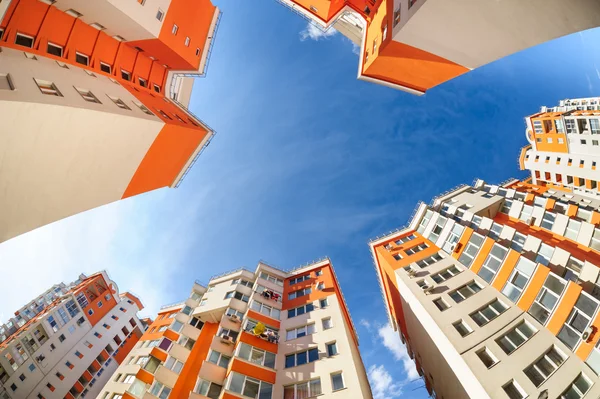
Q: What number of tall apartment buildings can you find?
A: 6